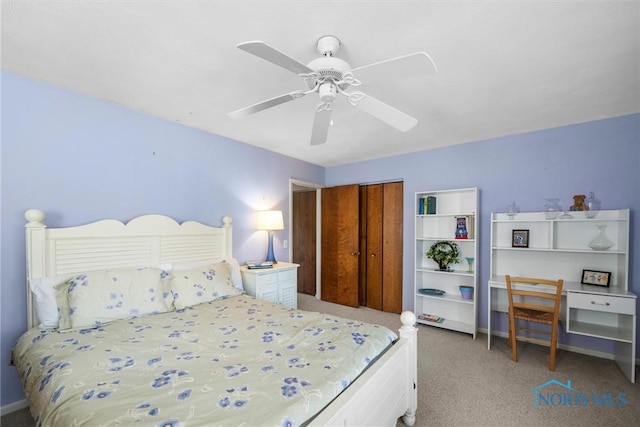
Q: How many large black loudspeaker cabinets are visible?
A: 0